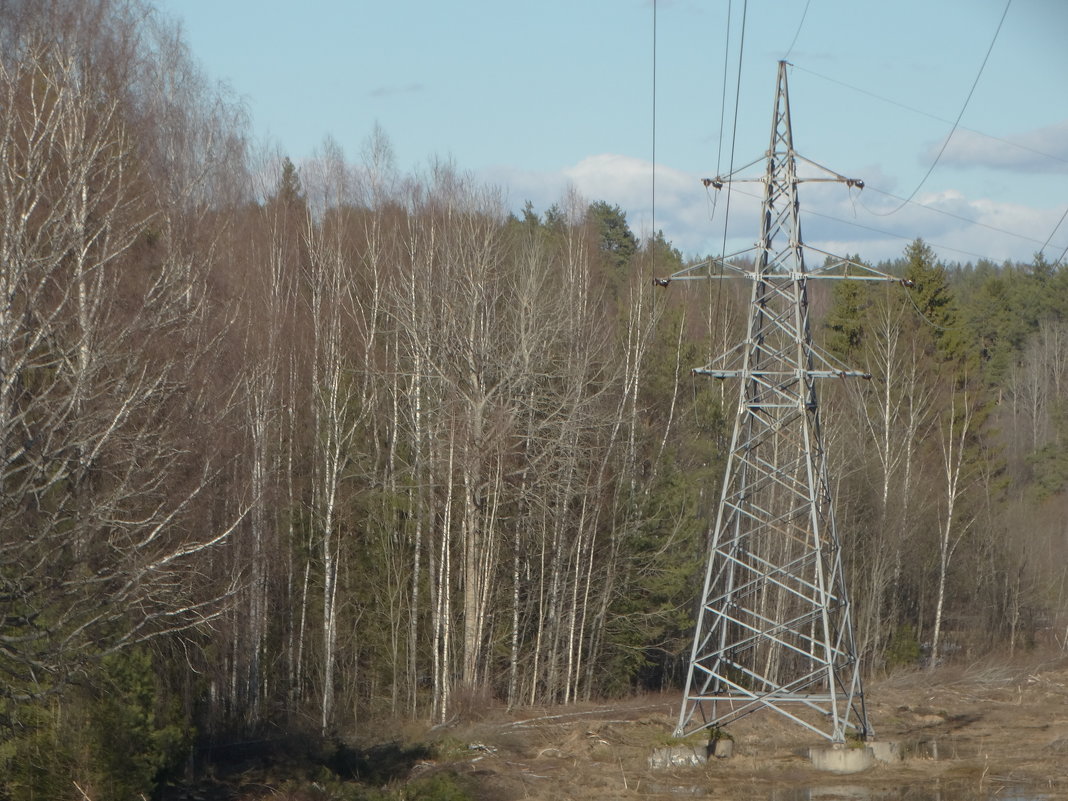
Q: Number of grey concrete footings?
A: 4